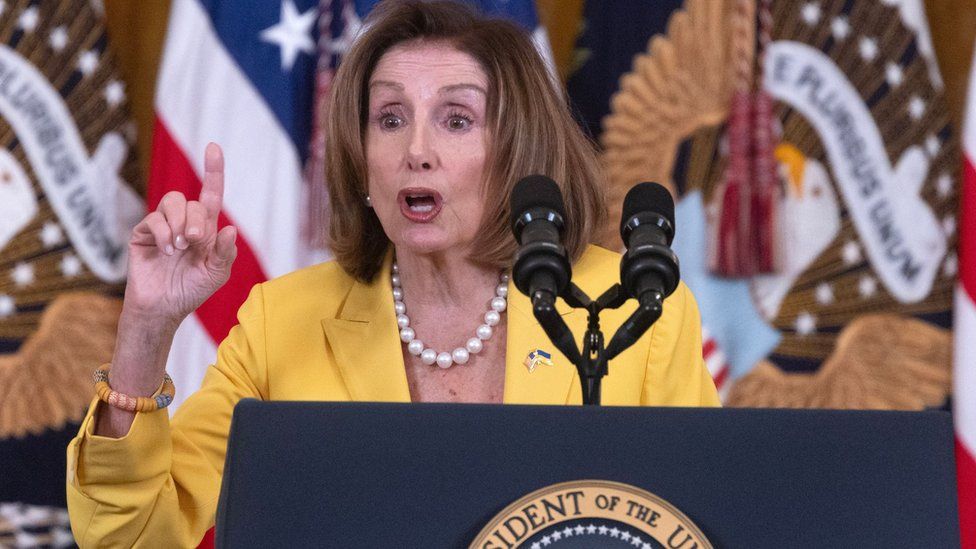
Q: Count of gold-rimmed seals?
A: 1